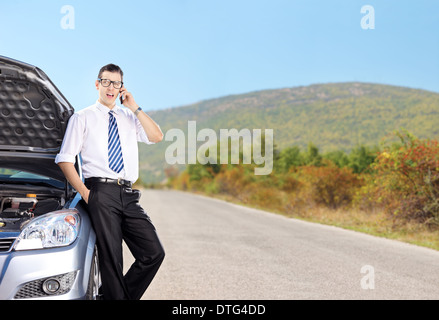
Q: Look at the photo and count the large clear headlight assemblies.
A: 1